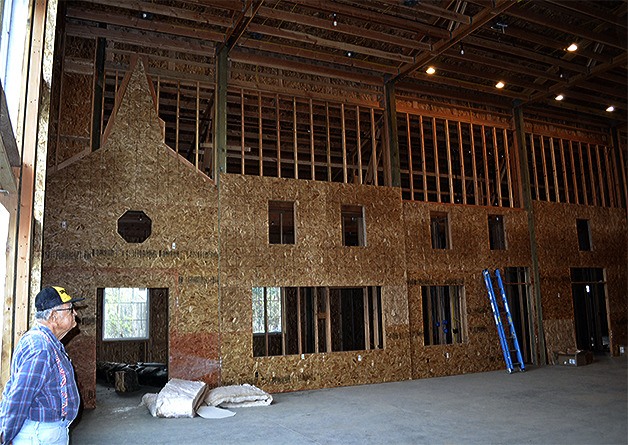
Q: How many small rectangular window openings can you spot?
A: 5